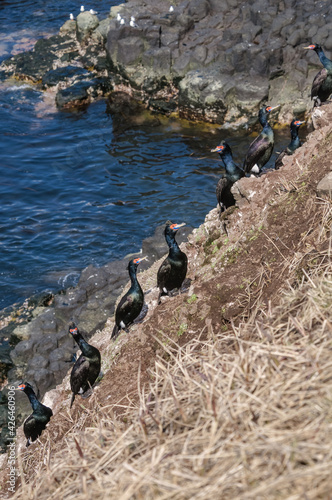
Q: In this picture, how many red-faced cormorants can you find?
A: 8